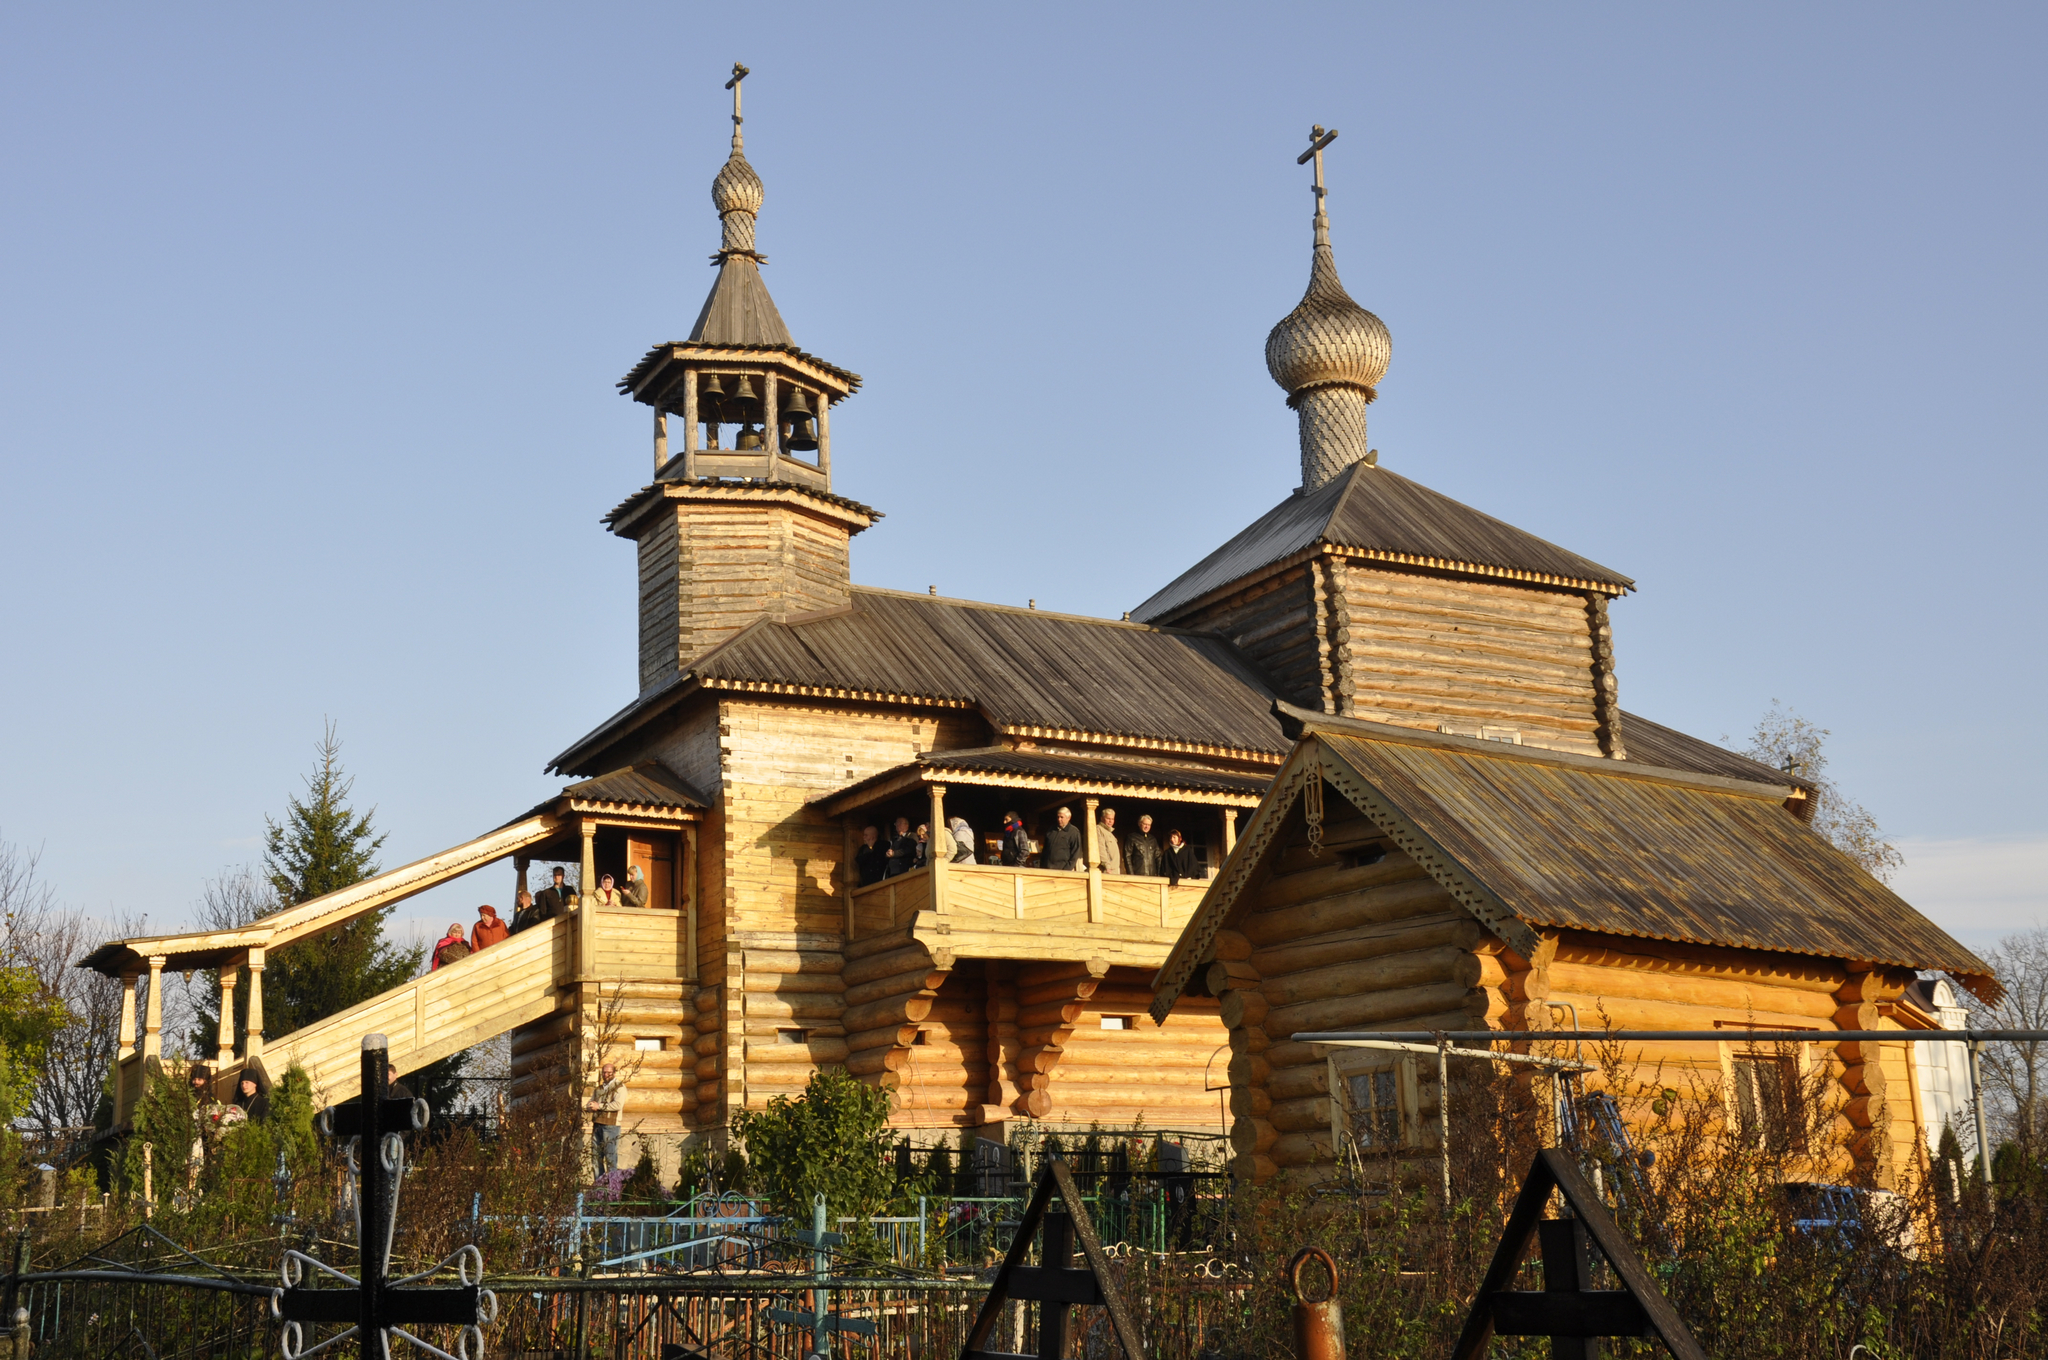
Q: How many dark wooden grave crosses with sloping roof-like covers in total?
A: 2